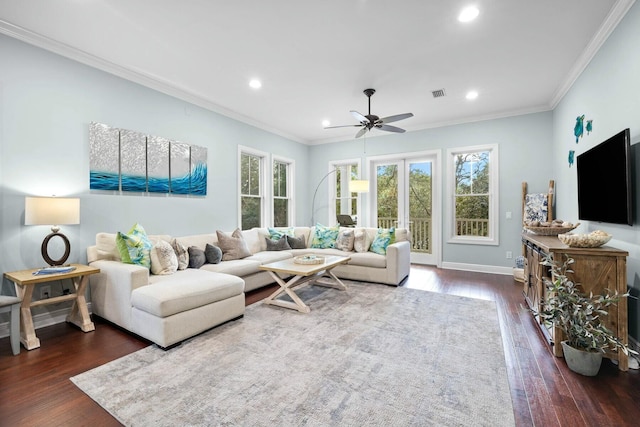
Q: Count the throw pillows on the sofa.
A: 13